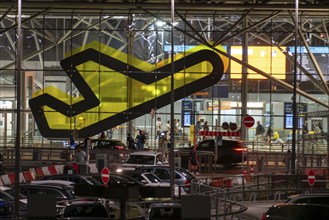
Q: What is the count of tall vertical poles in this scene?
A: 3